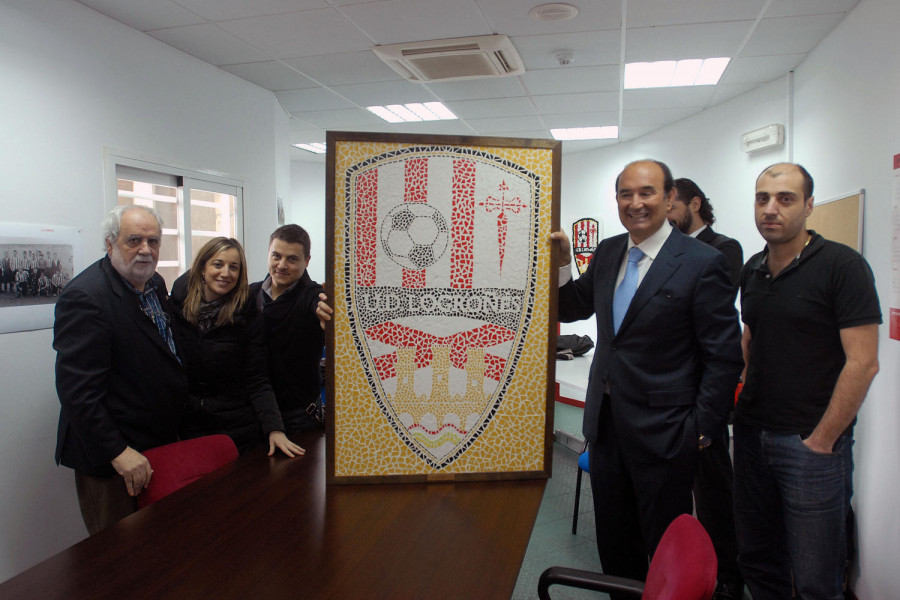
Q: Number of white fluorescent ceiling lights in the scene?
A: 4